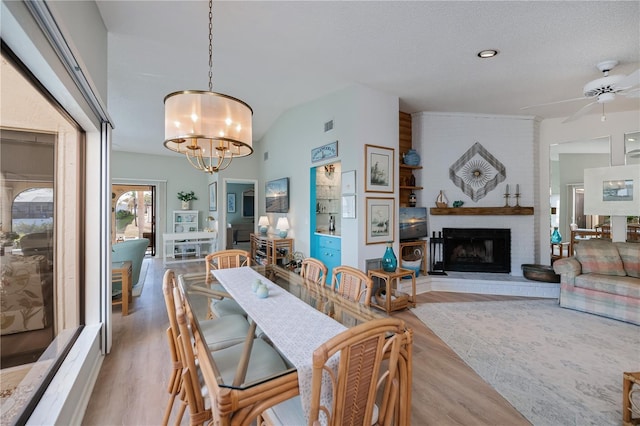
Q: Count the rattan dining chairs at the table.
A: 6